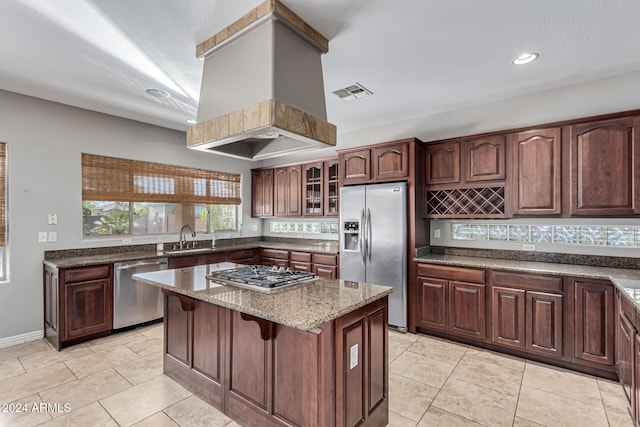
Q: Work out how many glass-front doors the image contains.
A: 2